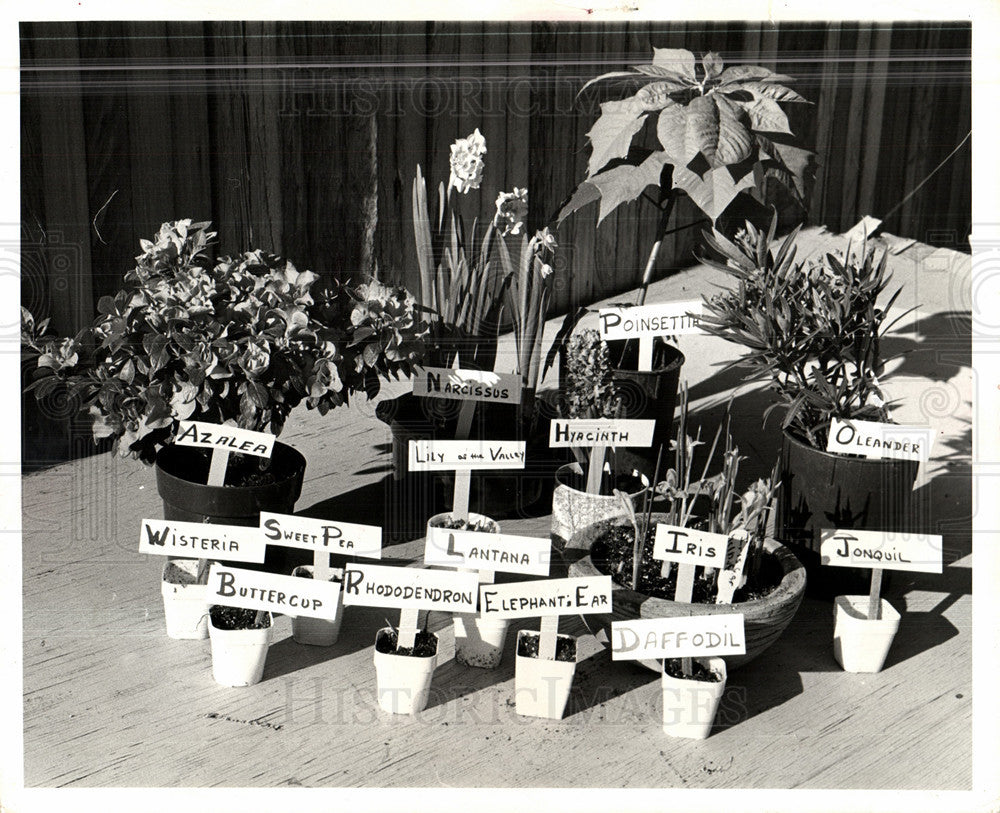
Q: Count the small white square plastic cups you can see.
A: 8